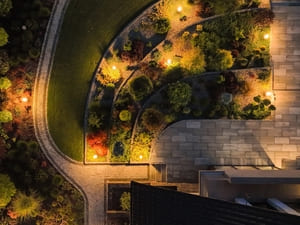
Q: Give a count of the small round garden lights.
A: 8